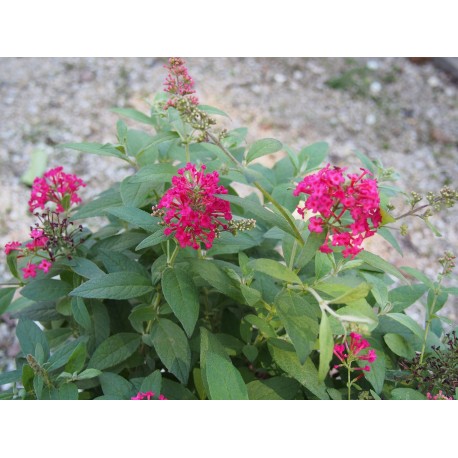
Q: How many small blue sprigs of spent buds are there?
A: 0